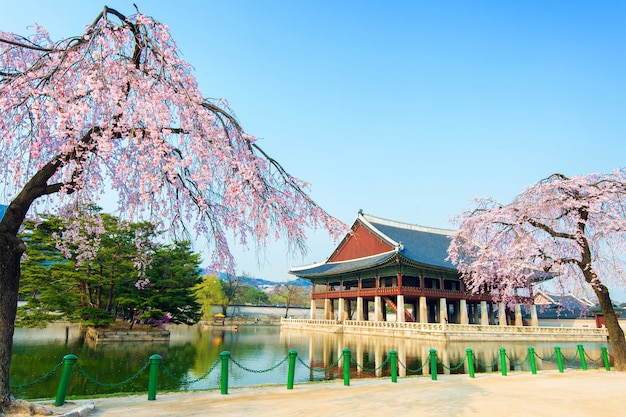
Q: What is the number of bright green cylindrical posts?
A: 13